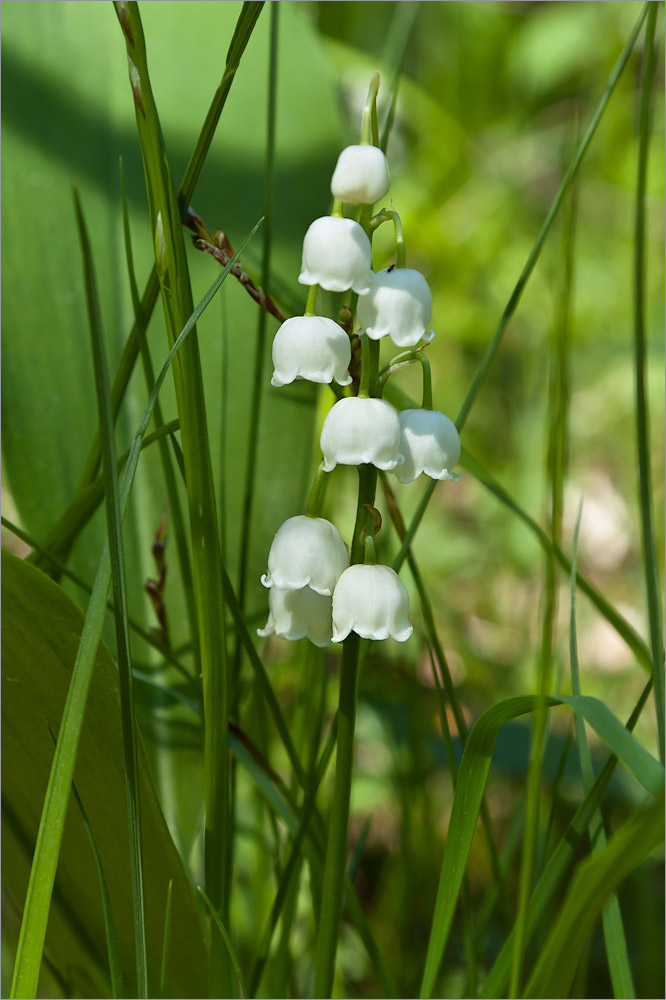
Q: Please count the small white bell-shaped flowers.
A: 9